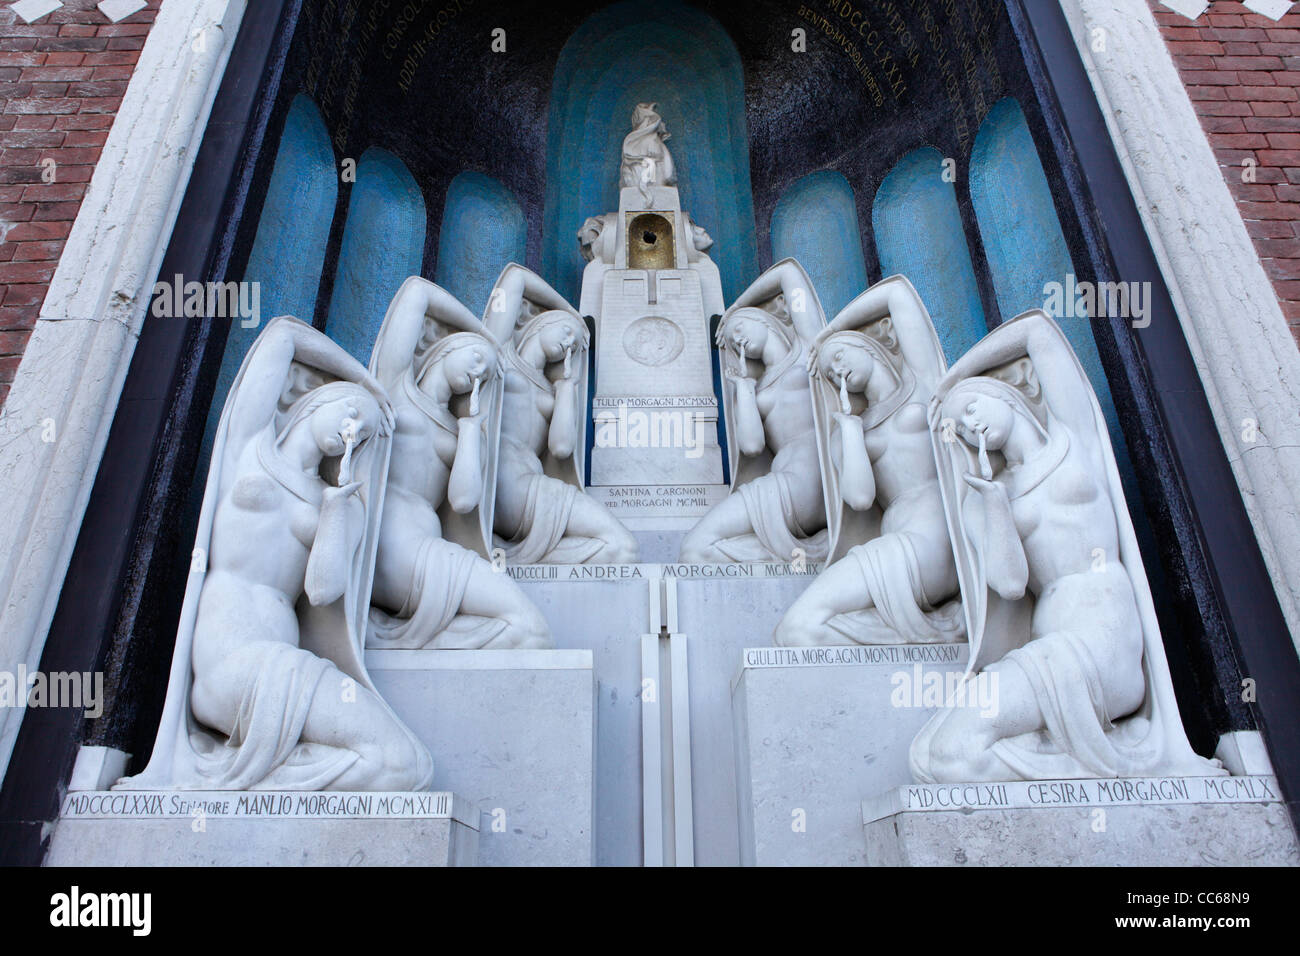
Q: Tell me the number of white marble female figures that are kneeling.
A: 6